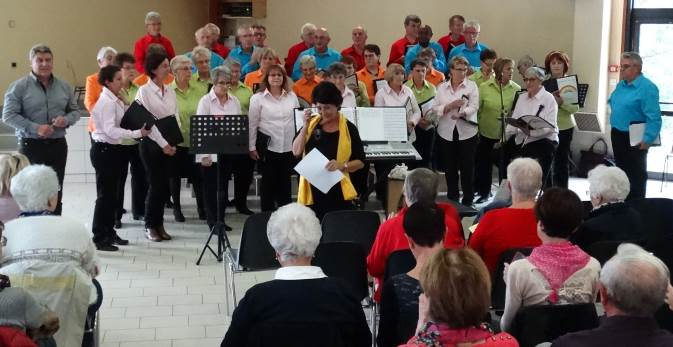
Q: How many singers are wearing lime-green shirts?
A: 9